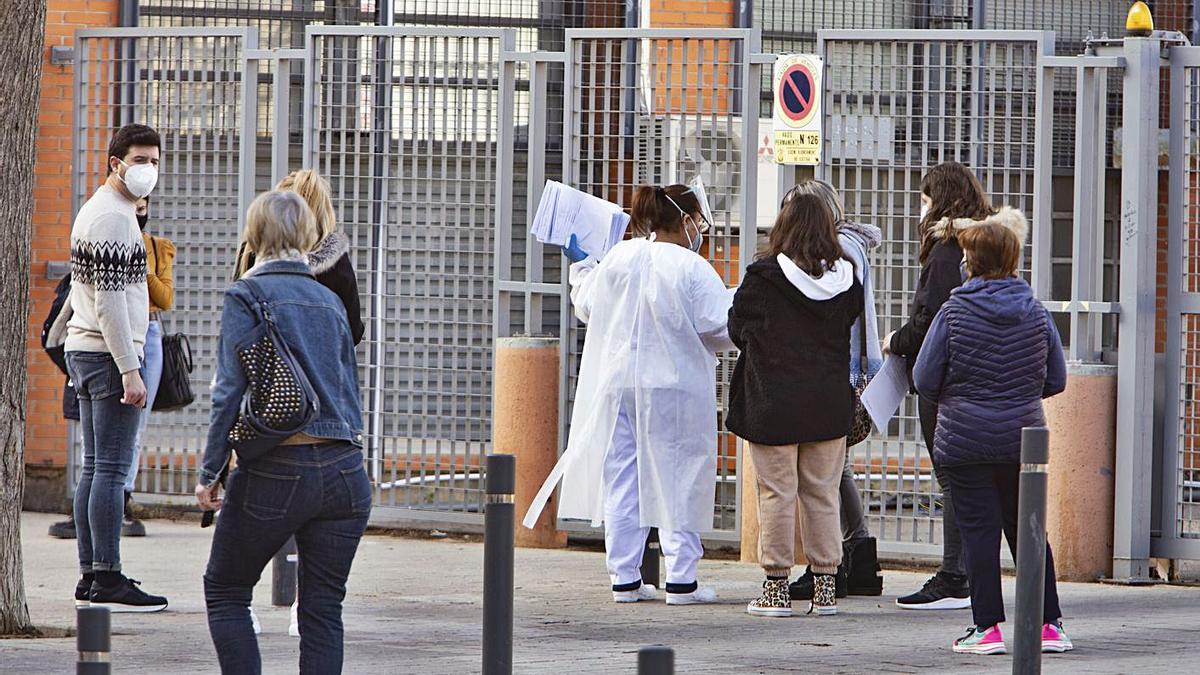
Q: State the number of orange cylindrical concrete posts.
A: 3